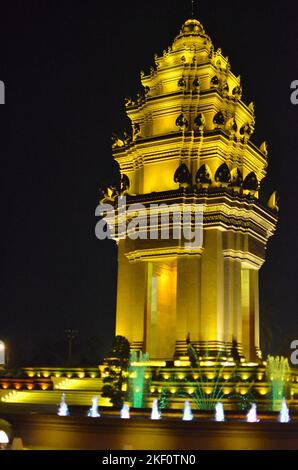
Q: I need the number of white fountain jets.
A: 8